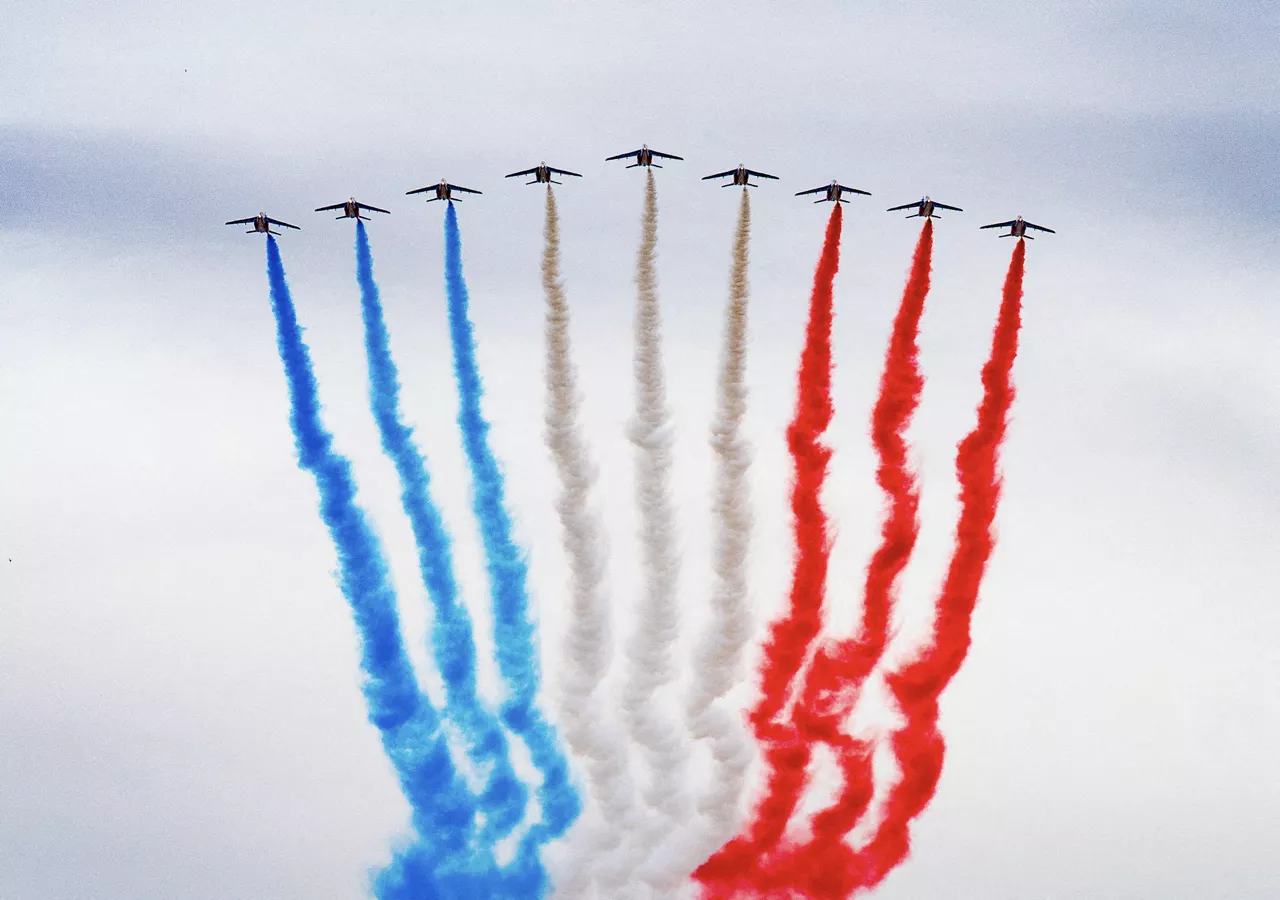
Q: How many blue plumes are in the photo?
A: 3